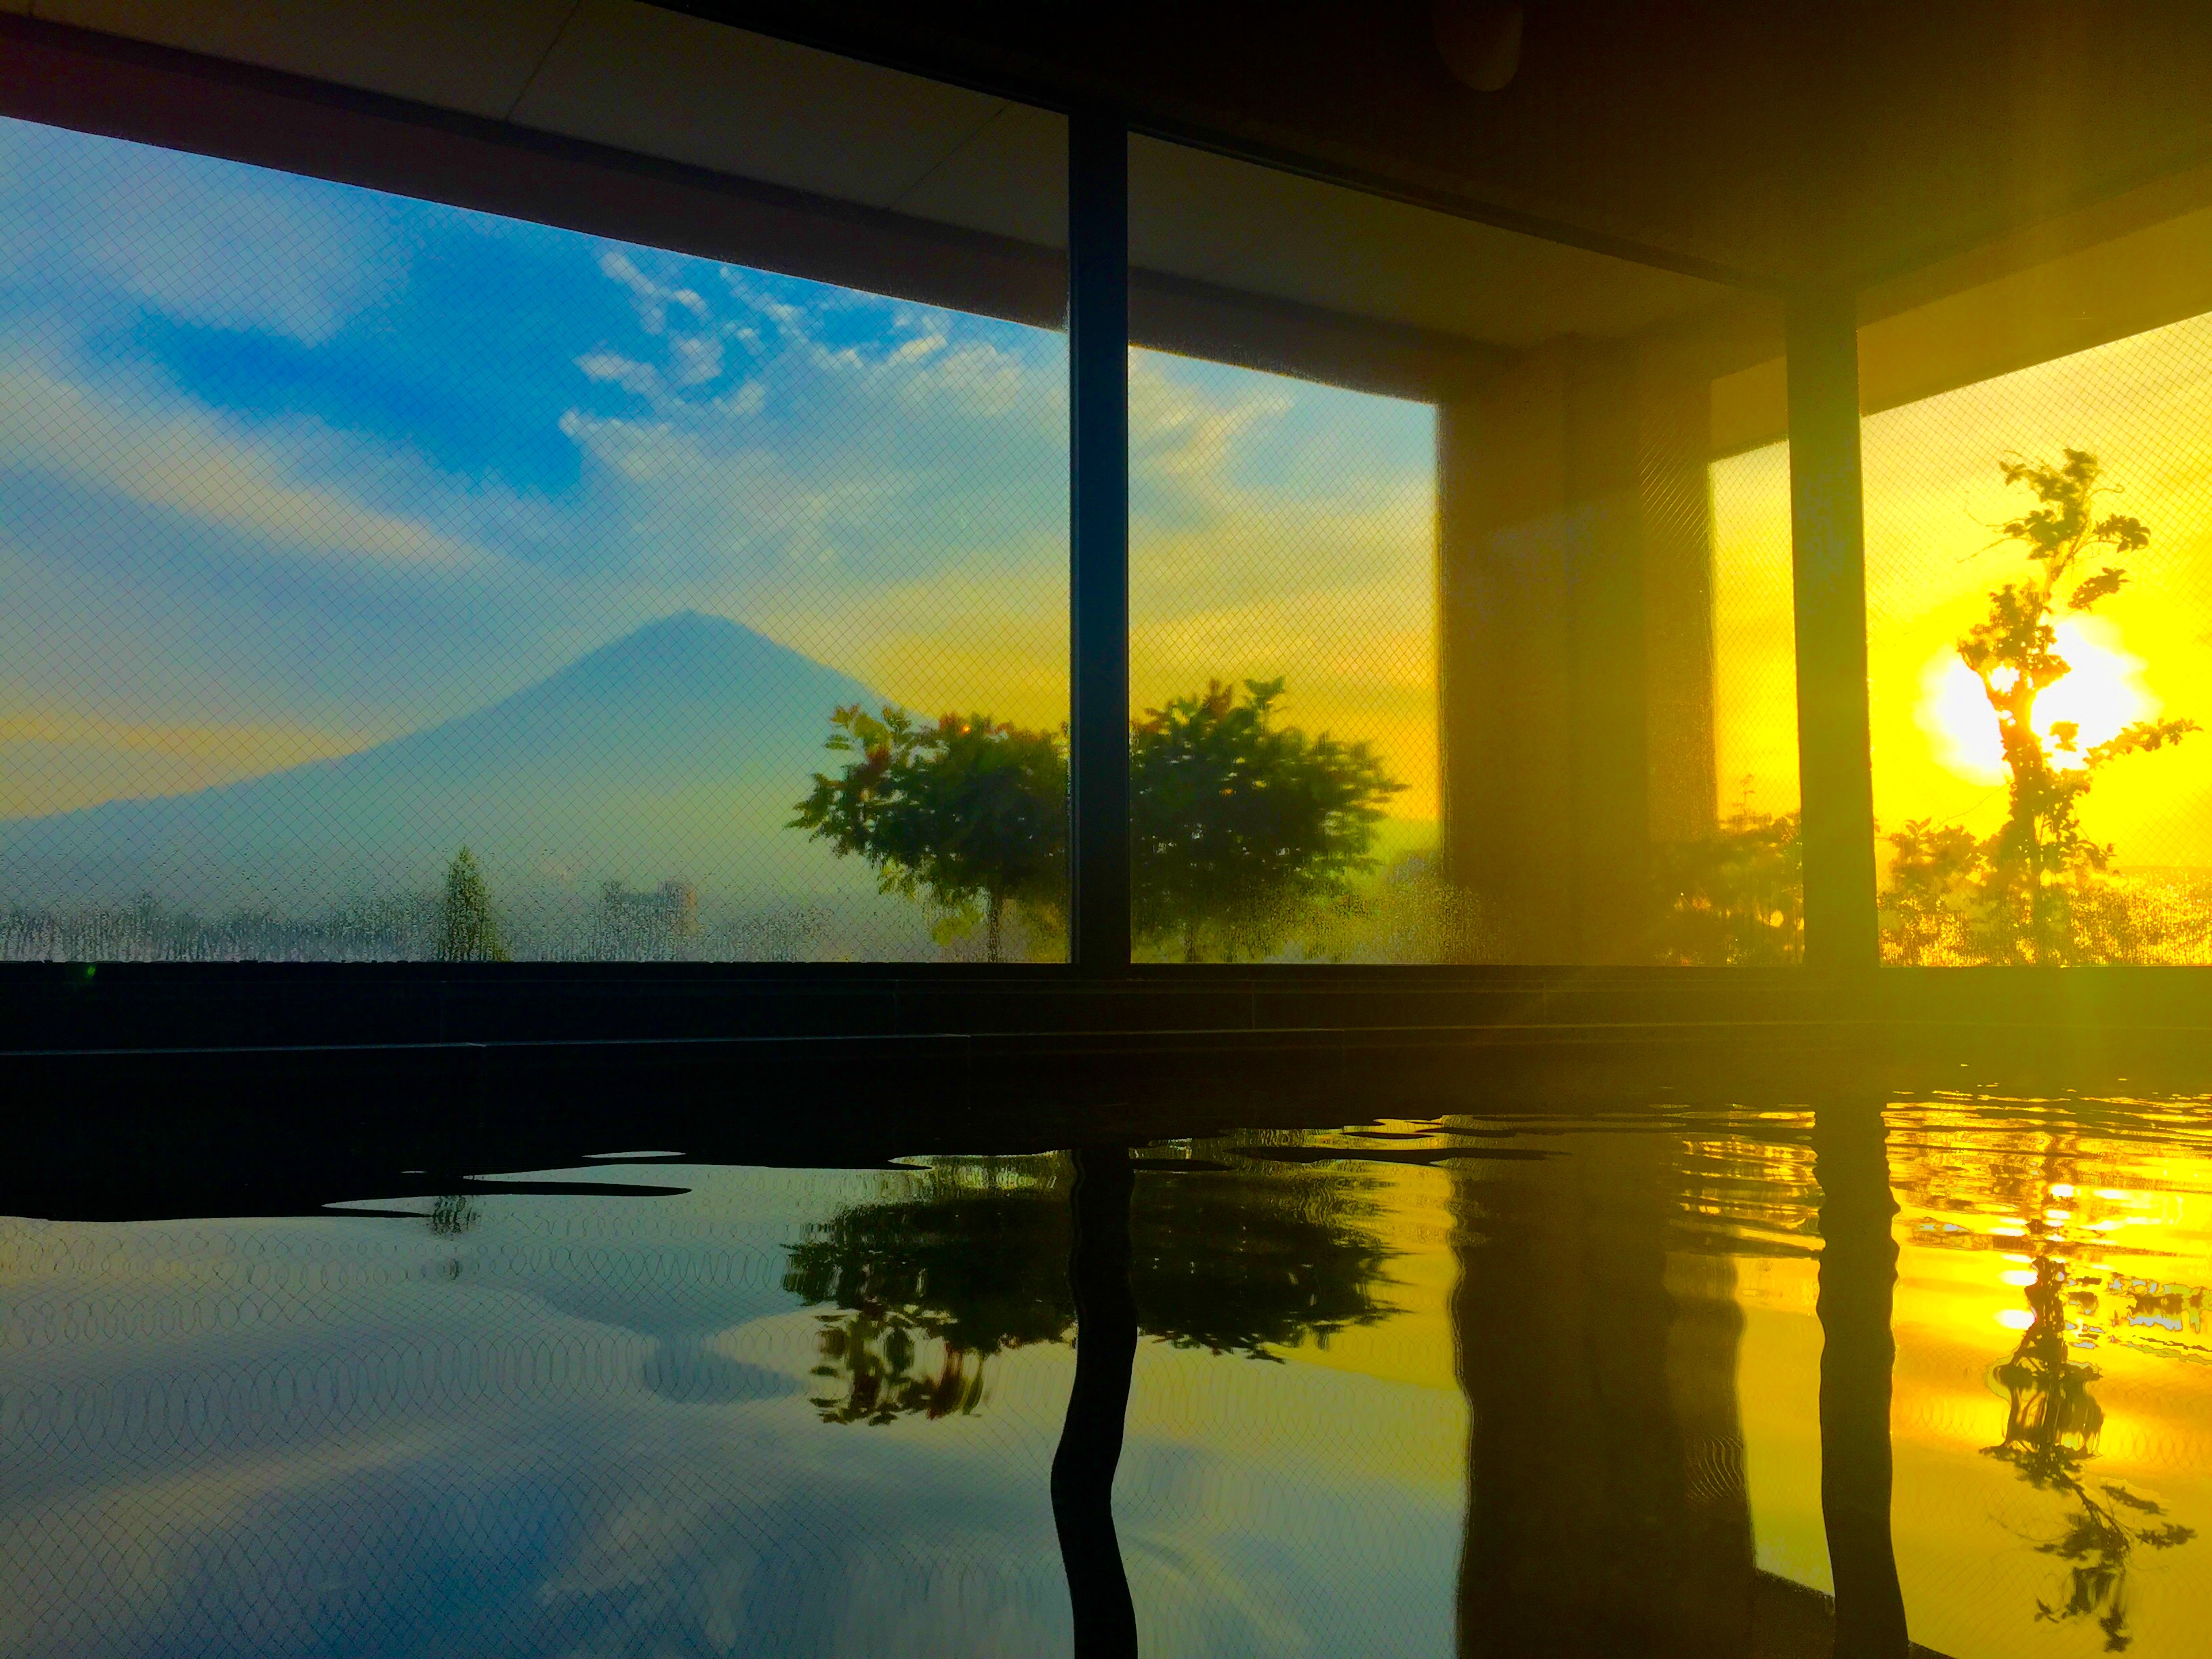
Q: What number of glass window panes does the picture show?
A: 3